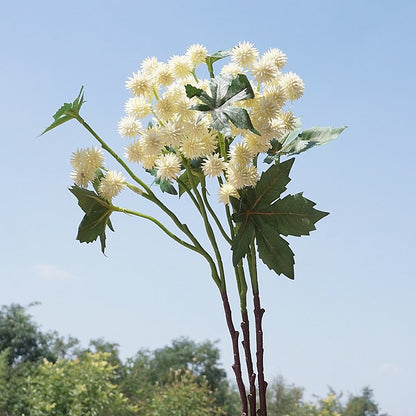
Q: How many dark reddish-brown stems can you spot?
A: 3